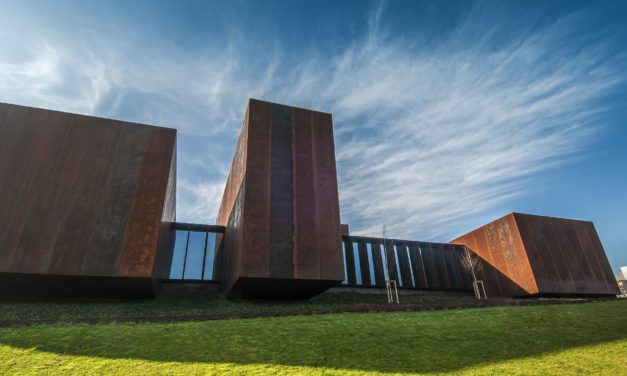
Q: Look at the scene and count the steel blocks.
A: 3